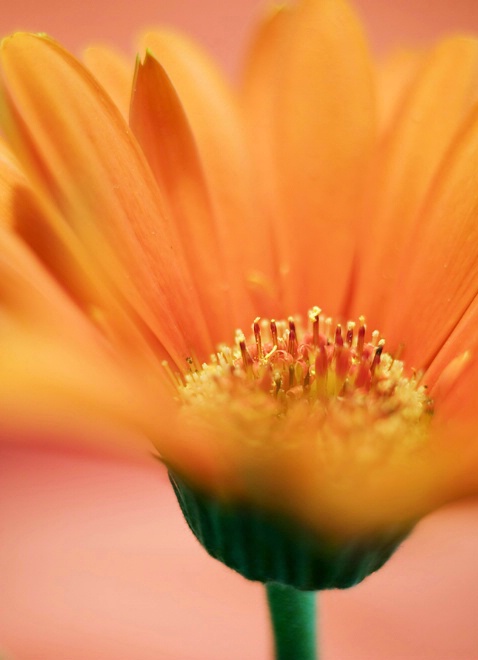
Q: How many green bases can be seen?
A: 1